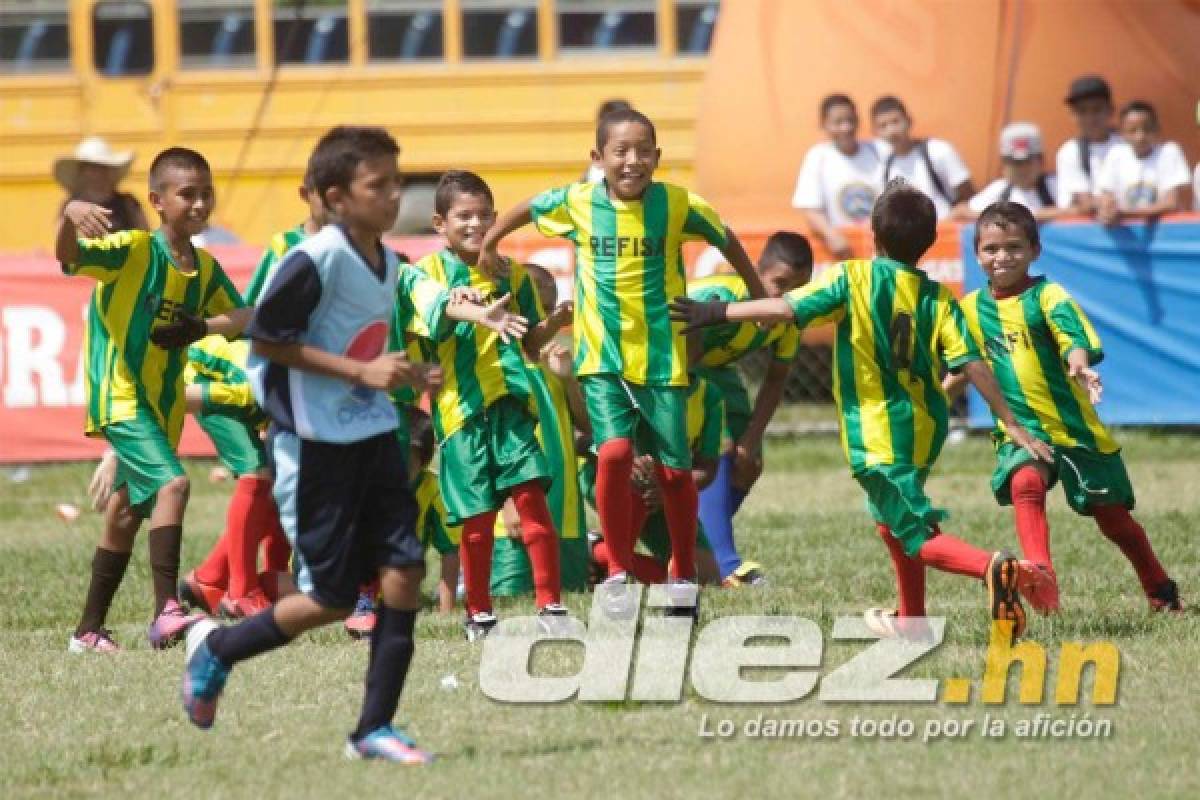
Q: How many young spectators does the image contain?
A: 5